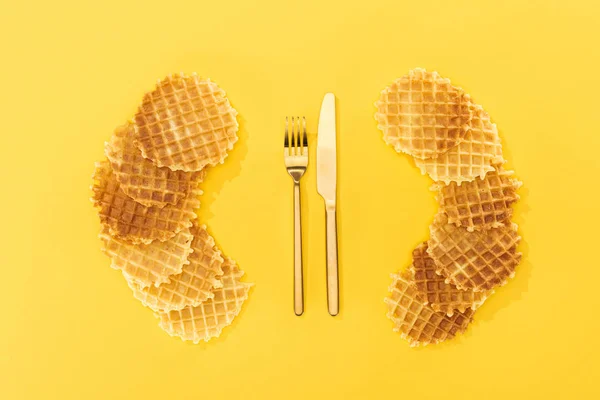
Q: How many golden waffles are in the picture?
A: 12